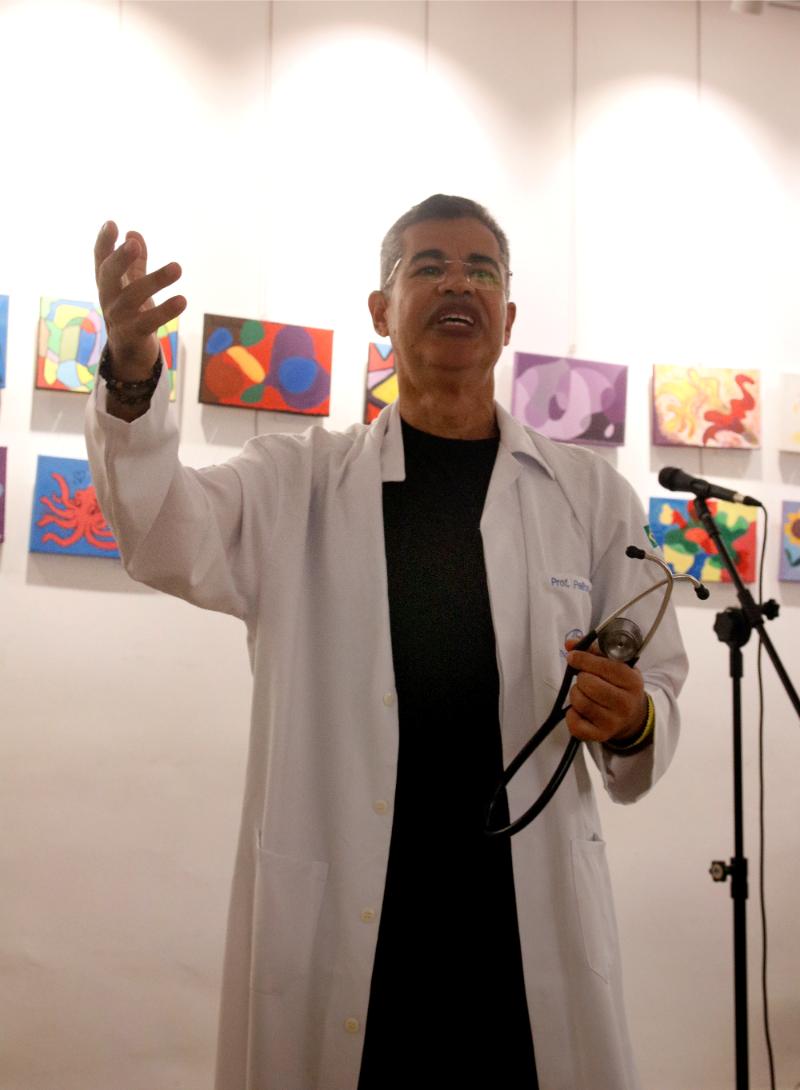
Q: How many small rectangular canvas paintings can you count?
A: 11